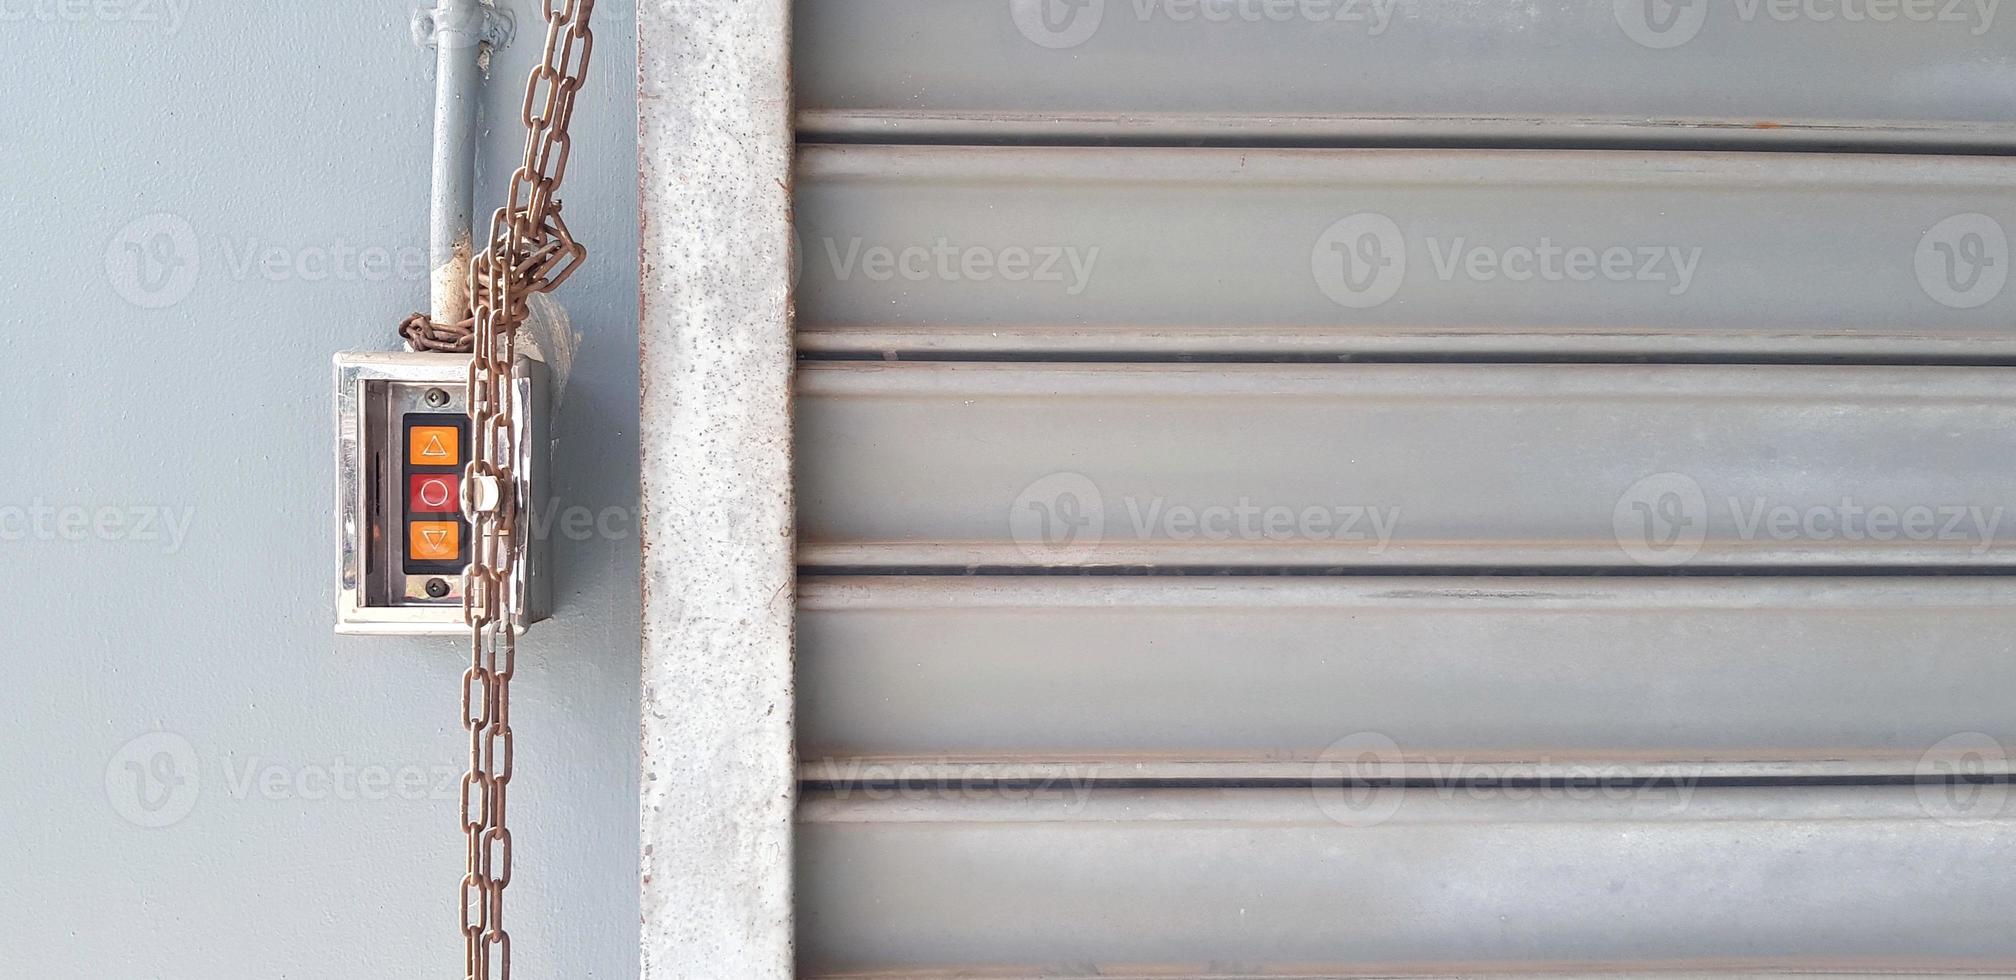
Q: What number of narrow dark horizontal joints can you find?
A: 4